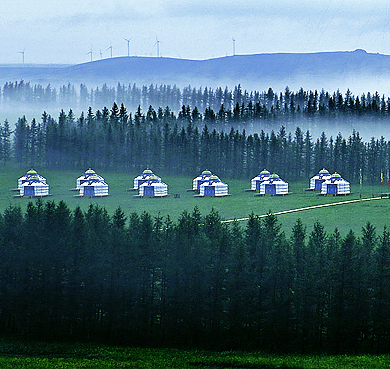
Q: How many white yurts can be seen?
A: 12